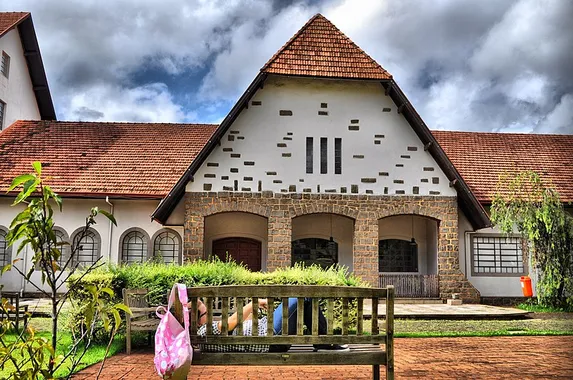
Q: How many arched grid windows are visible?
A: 5